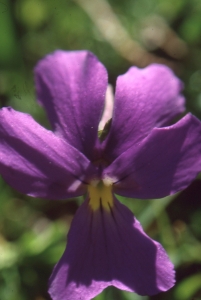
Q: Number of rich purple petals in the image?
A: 5